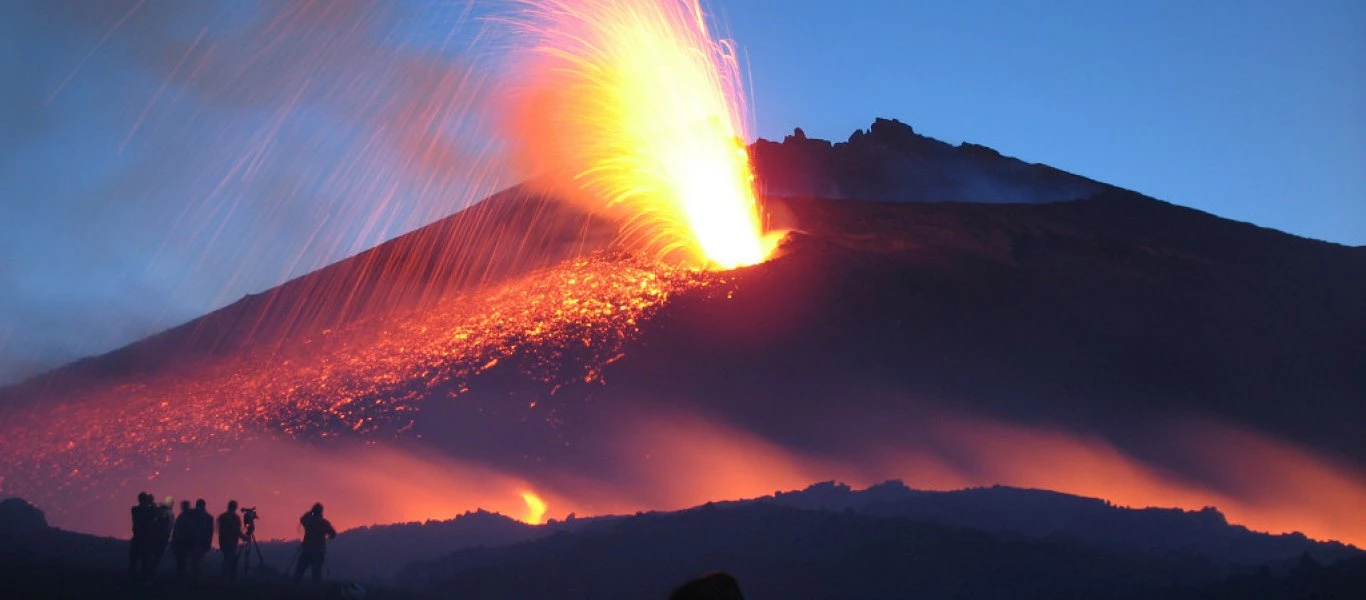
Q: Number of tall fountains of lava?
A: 1